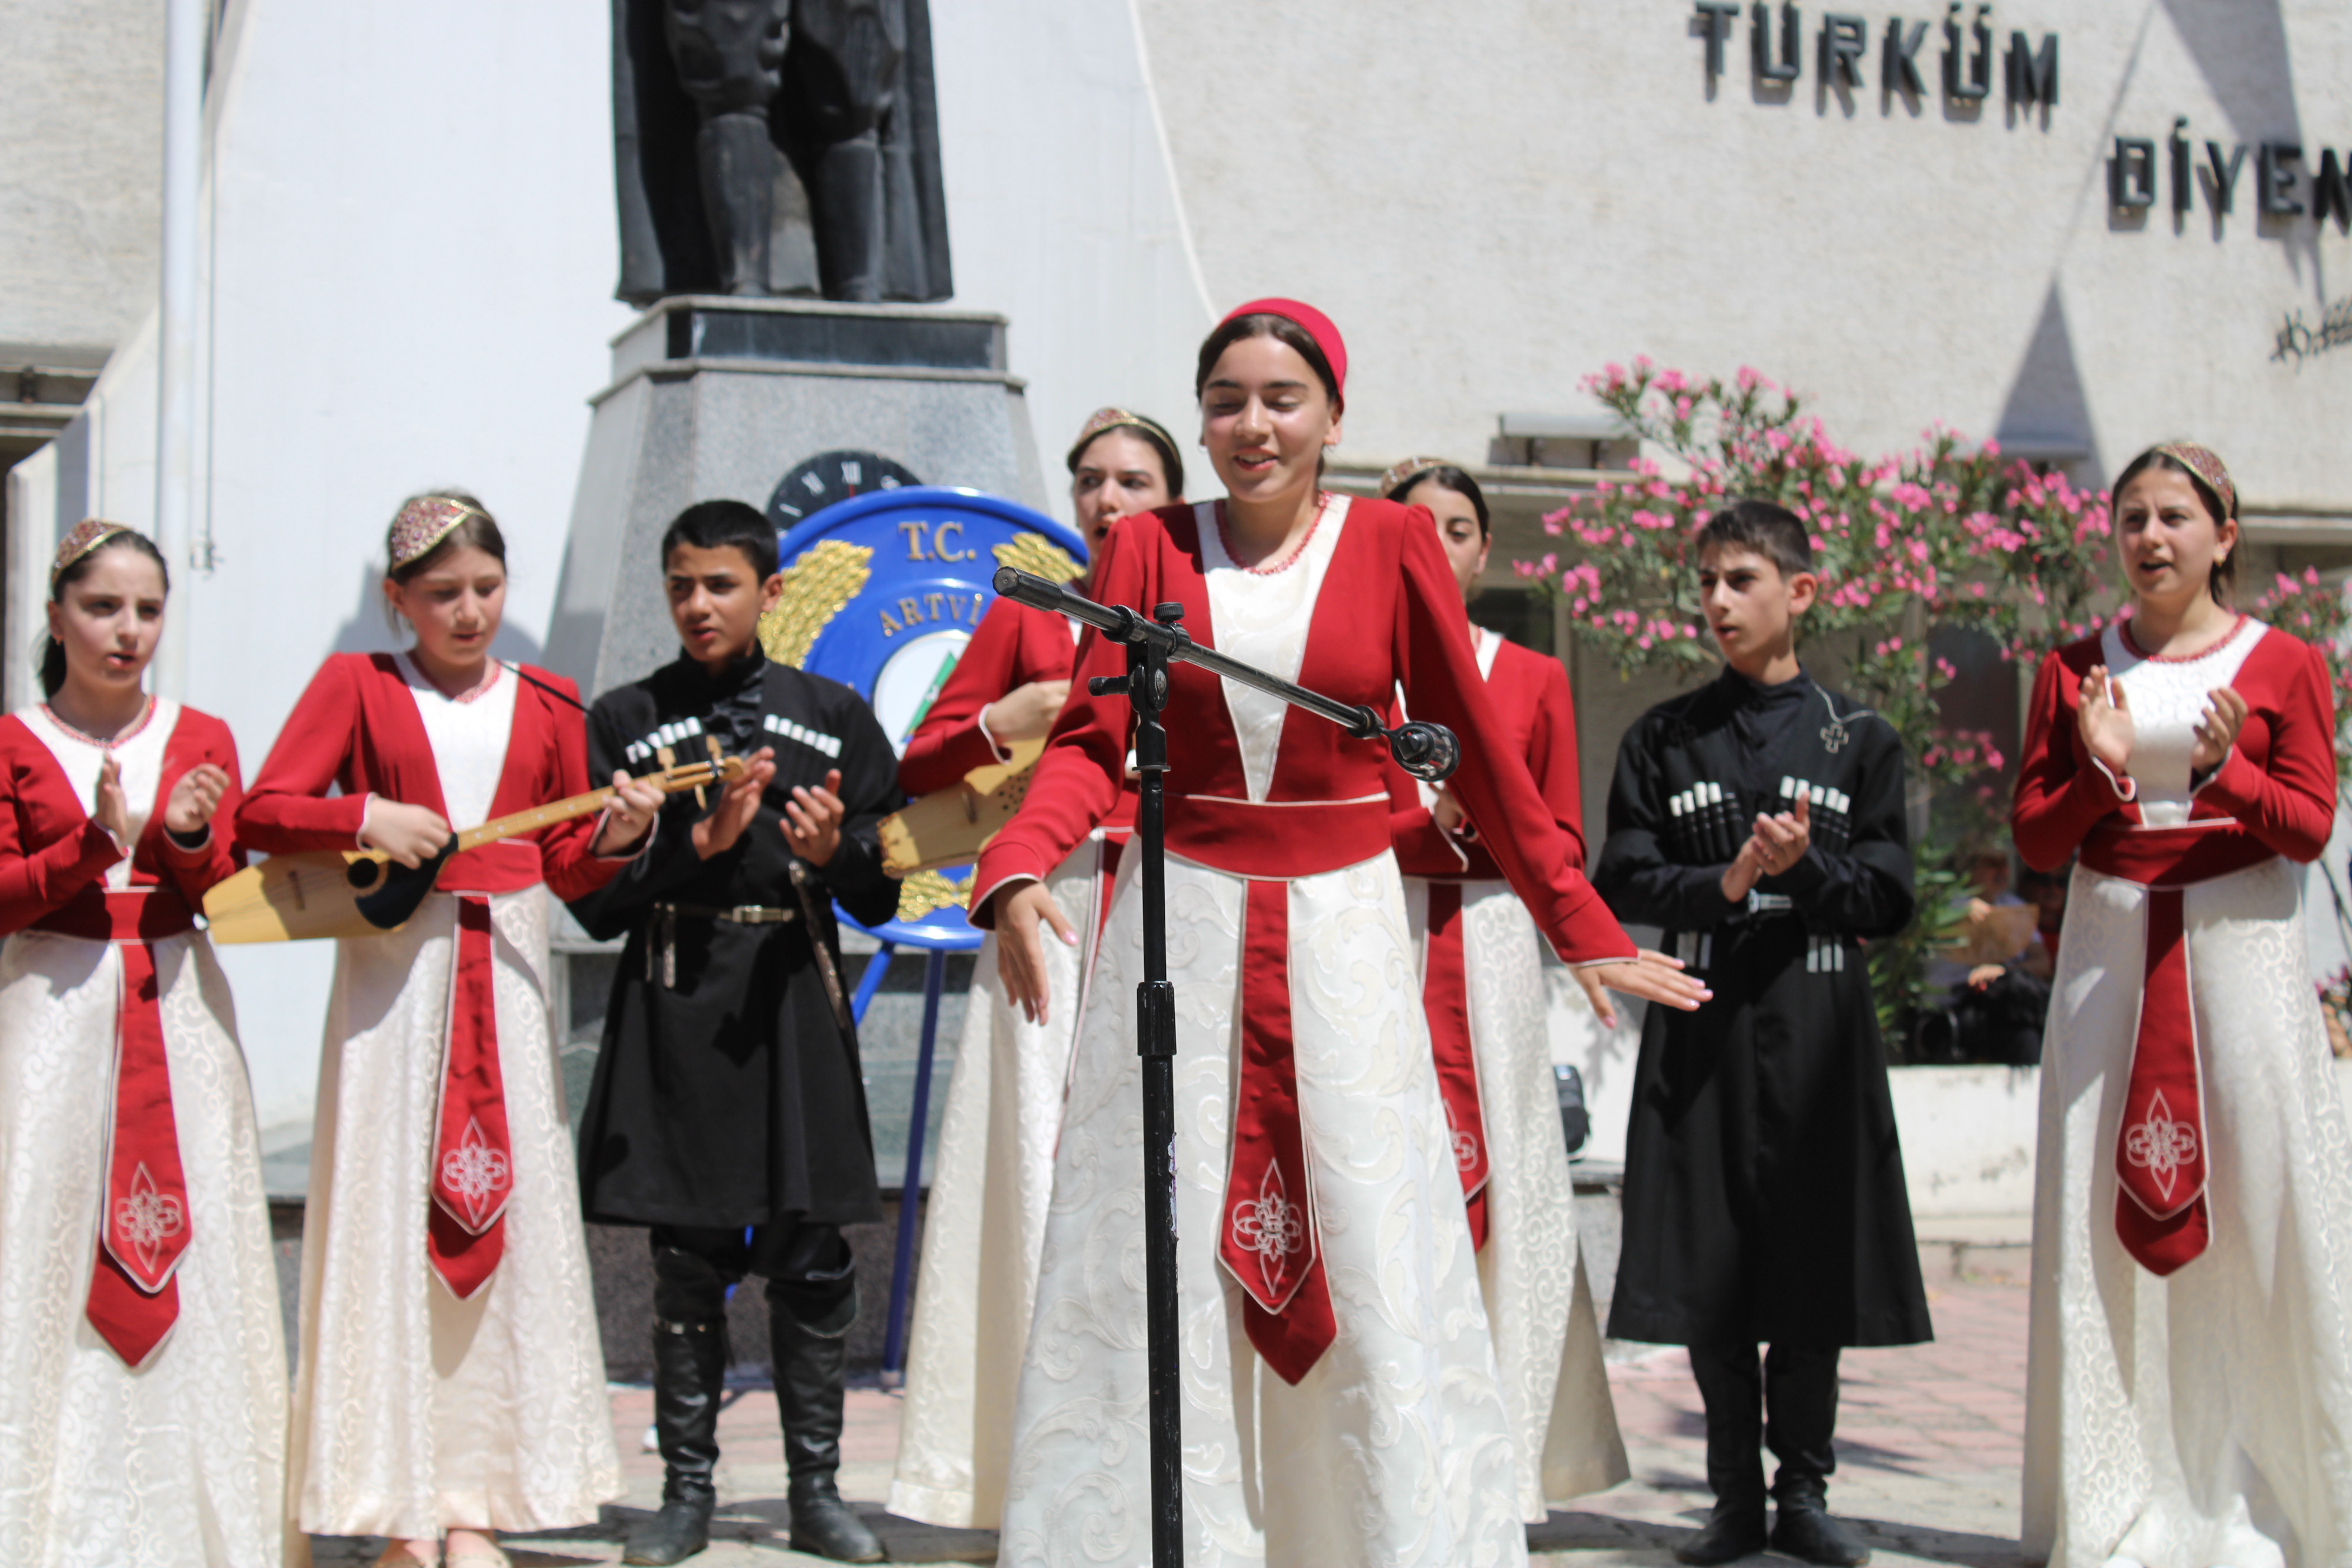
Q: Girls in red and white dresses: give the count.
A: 6